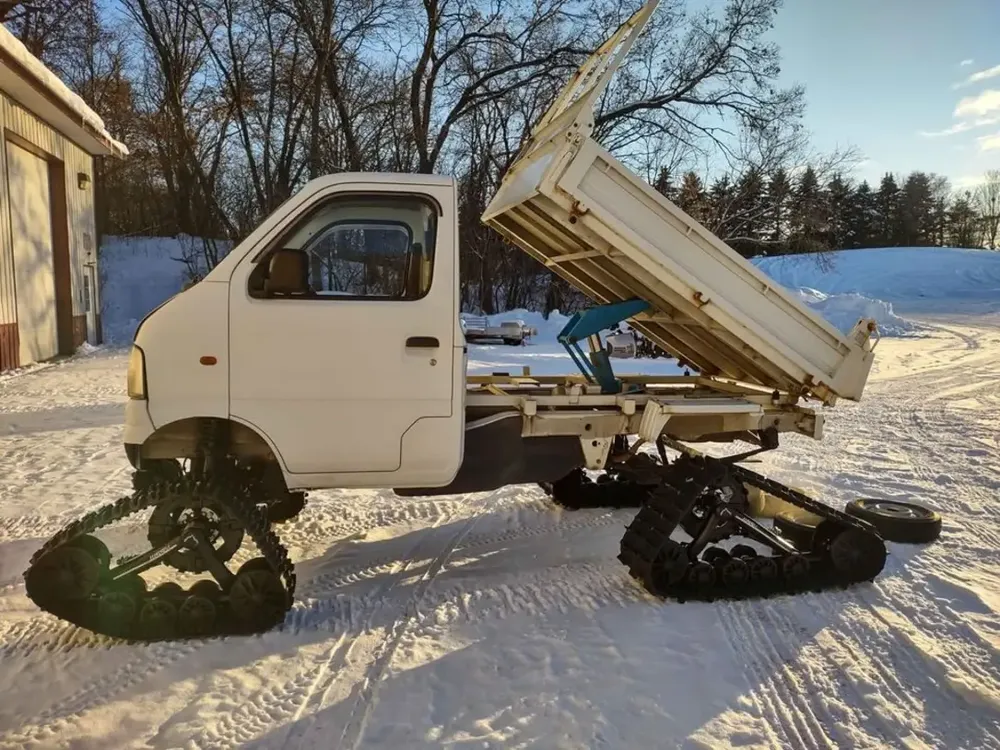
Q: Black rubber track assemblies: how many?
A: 4